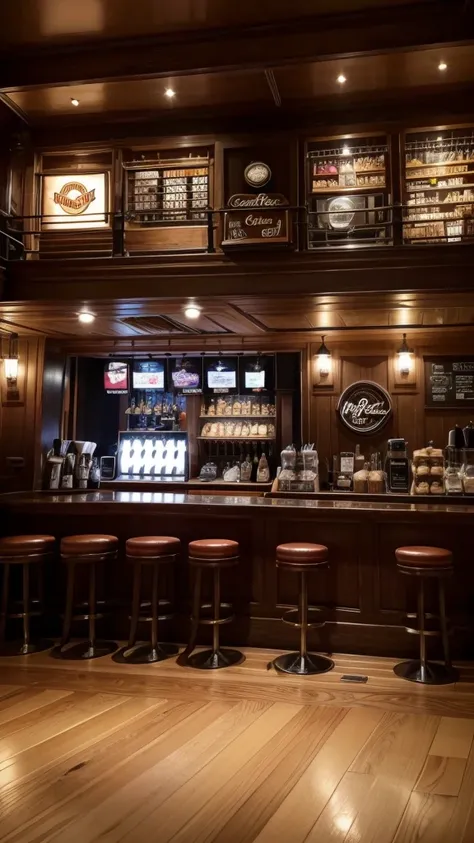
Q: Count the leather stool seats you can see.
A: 6